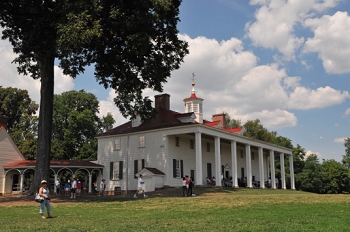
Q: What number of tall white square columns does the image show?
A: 8